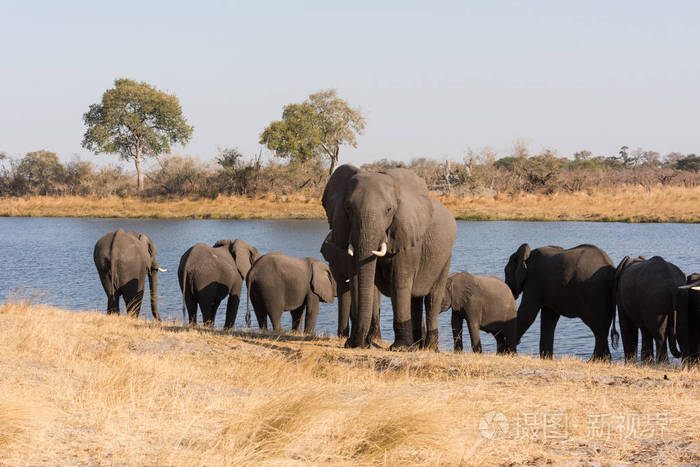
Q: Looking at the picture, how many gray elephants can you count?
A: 9